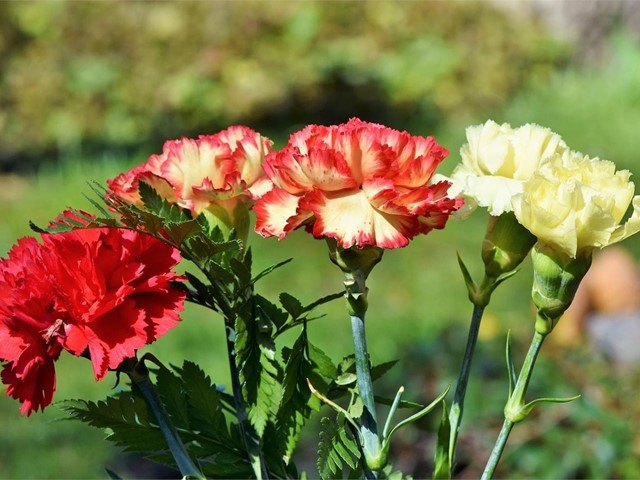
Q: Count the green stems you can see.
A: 5